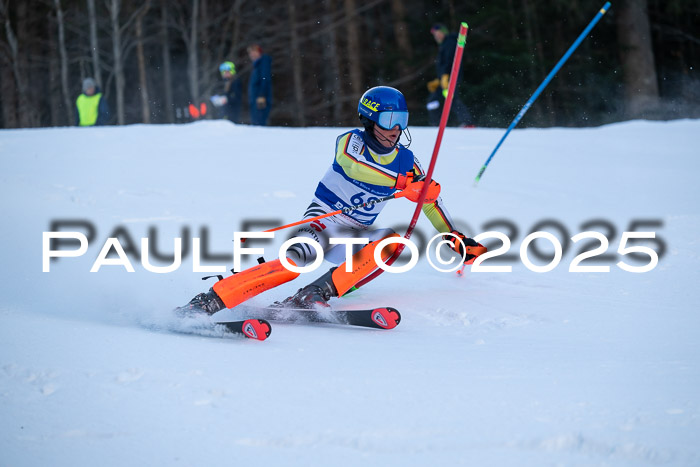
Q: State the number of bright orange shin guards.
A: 2